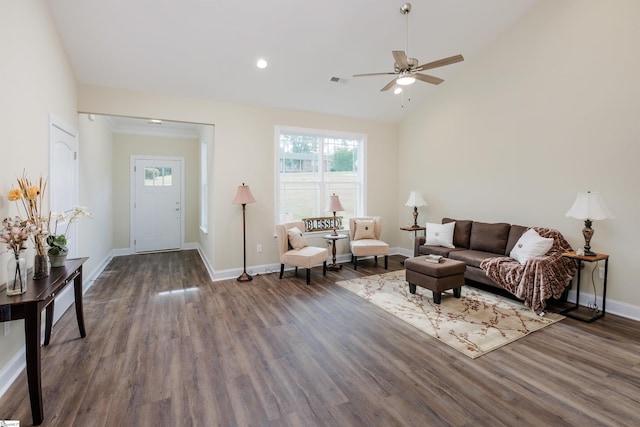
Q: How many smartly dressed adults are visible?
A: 0